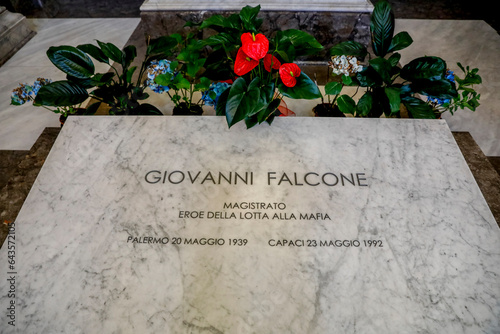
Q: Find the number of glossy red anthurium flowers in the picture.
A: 4